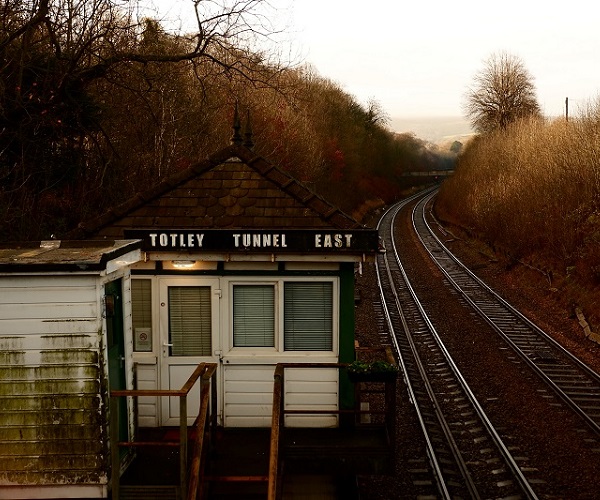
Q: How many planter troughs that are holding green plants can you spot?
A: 1